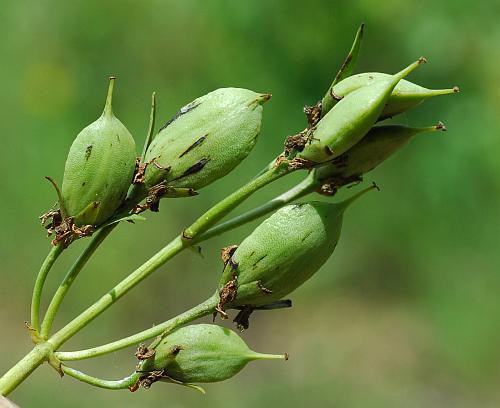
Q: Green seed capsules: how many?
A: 7